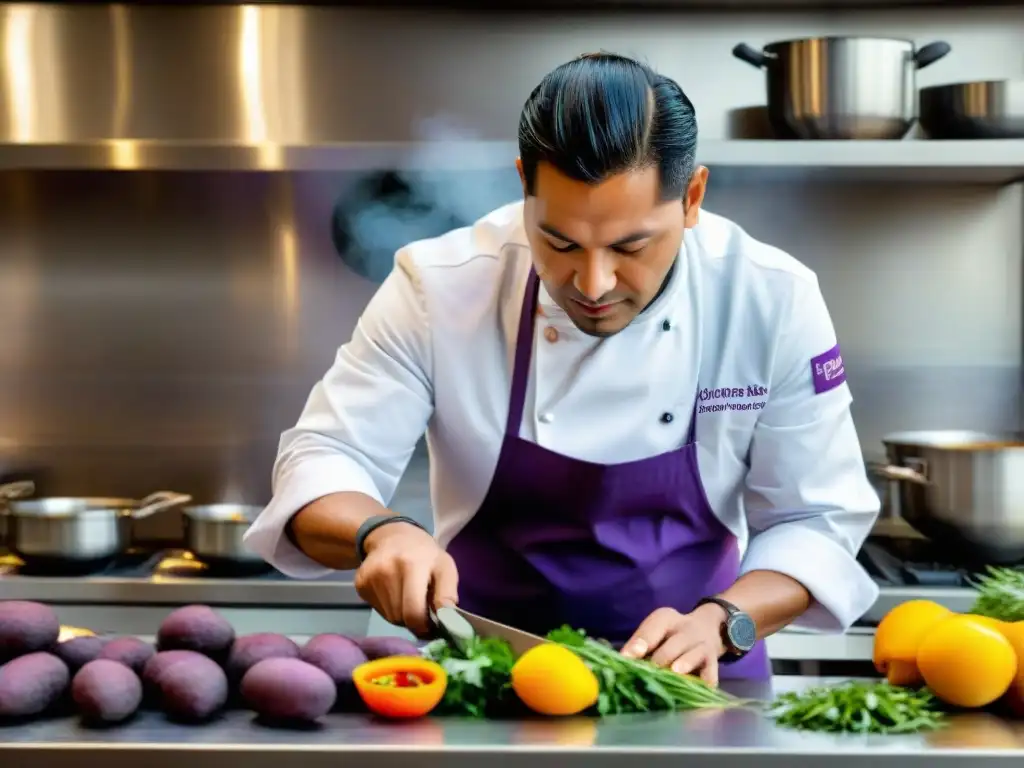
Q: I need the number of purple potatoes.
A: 12